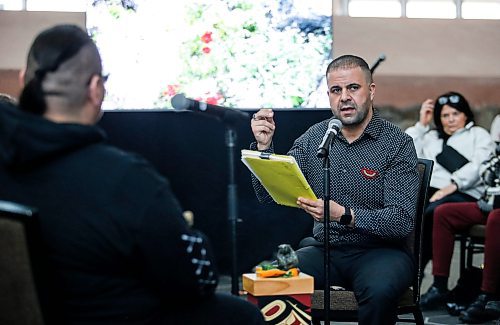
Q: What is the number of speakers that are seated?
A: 2